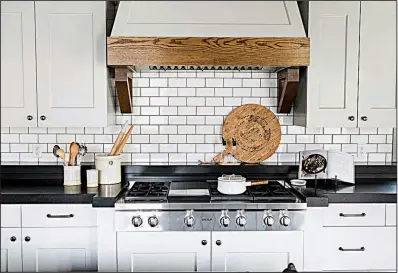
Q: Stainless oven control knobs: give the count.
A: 7